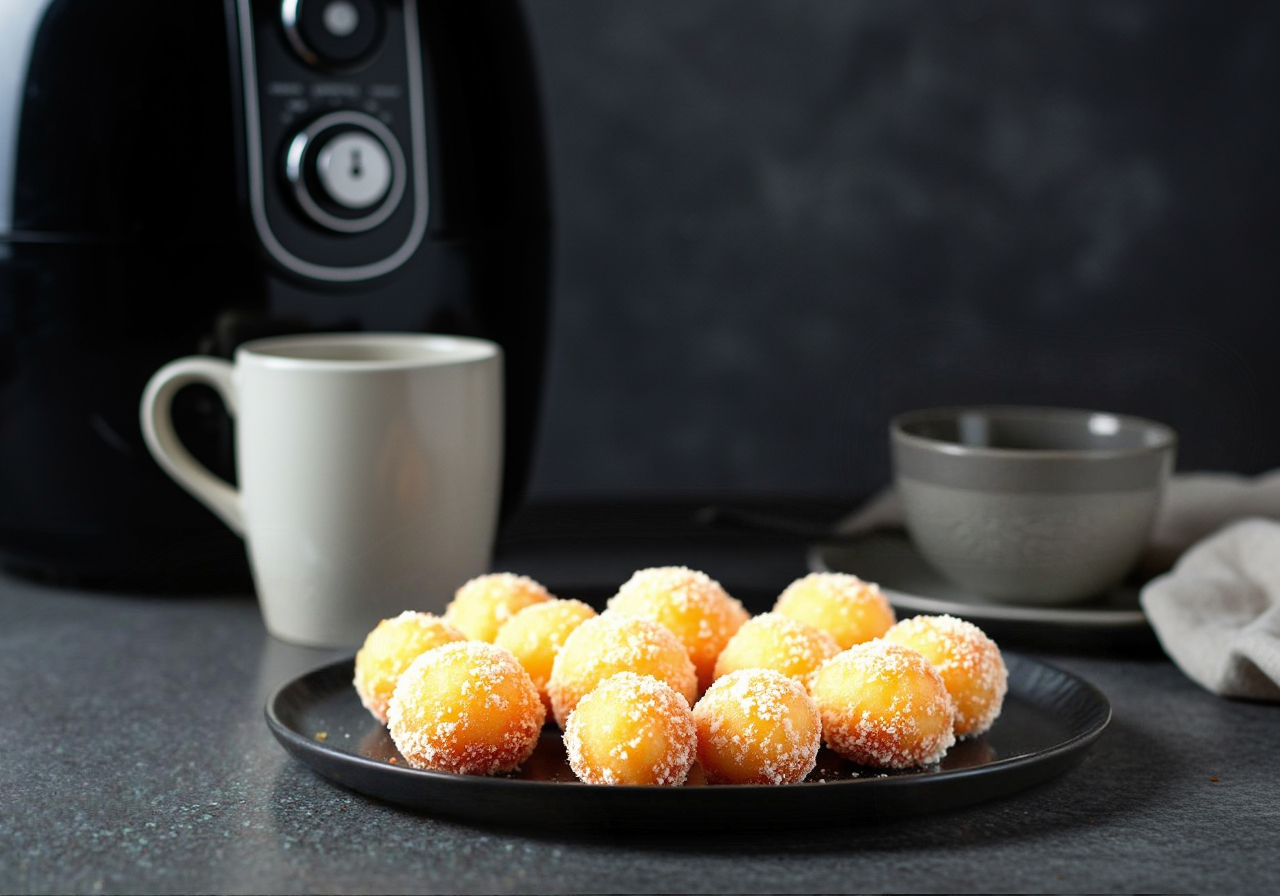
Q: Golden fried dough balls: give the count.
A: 12